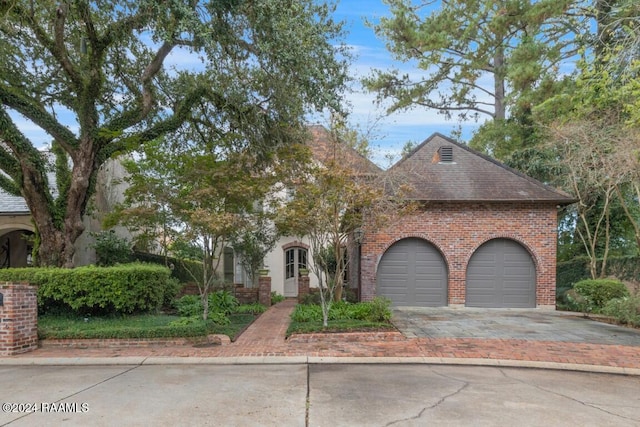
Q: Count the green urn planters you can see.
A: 2